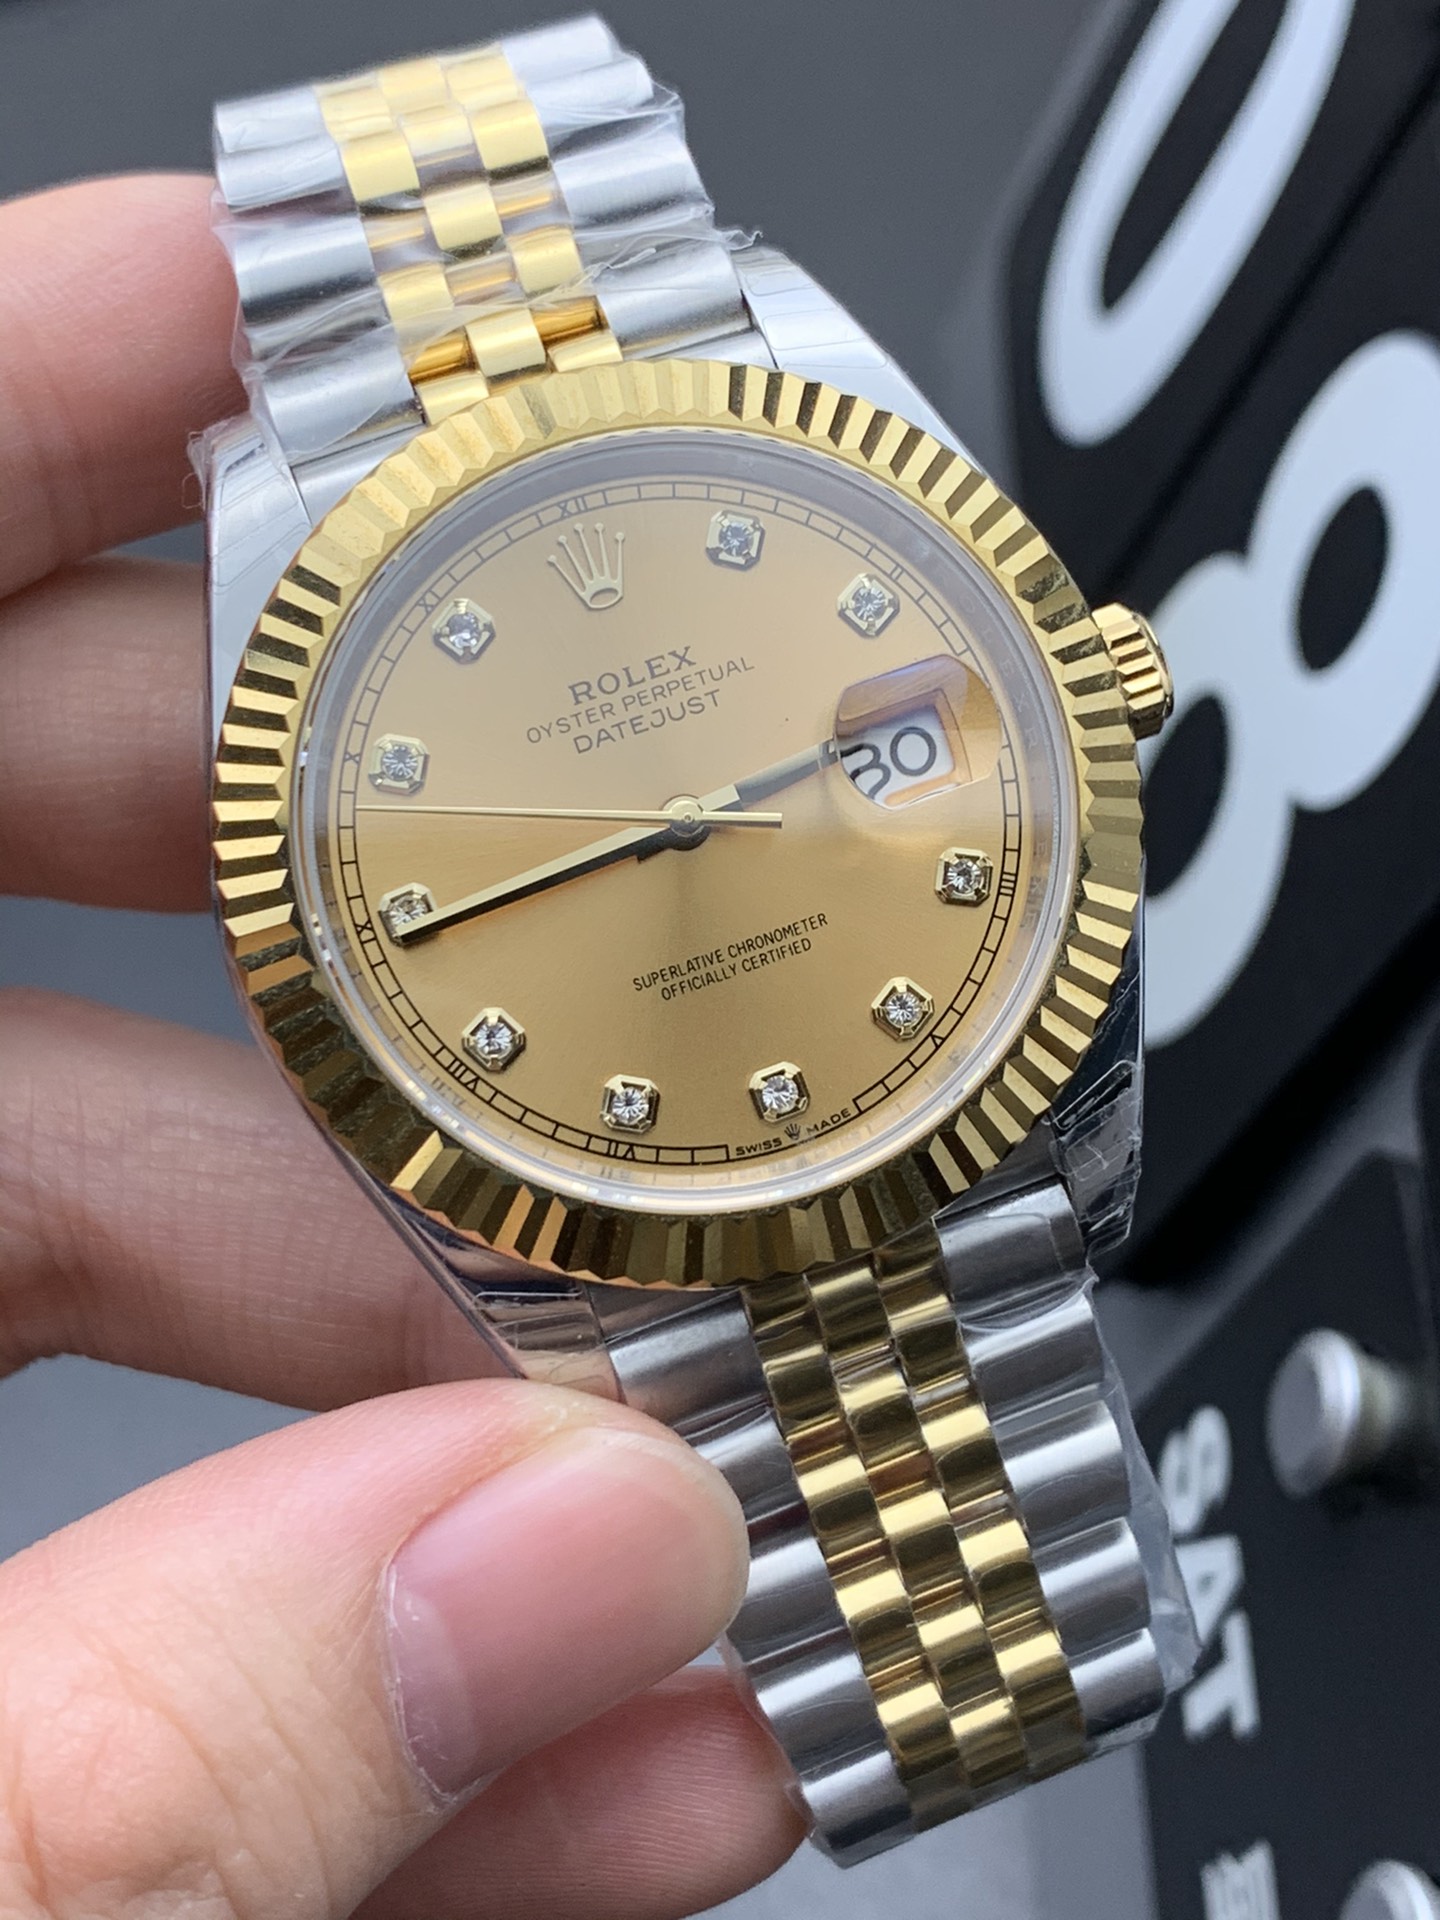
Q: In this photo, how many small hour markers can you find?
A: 10